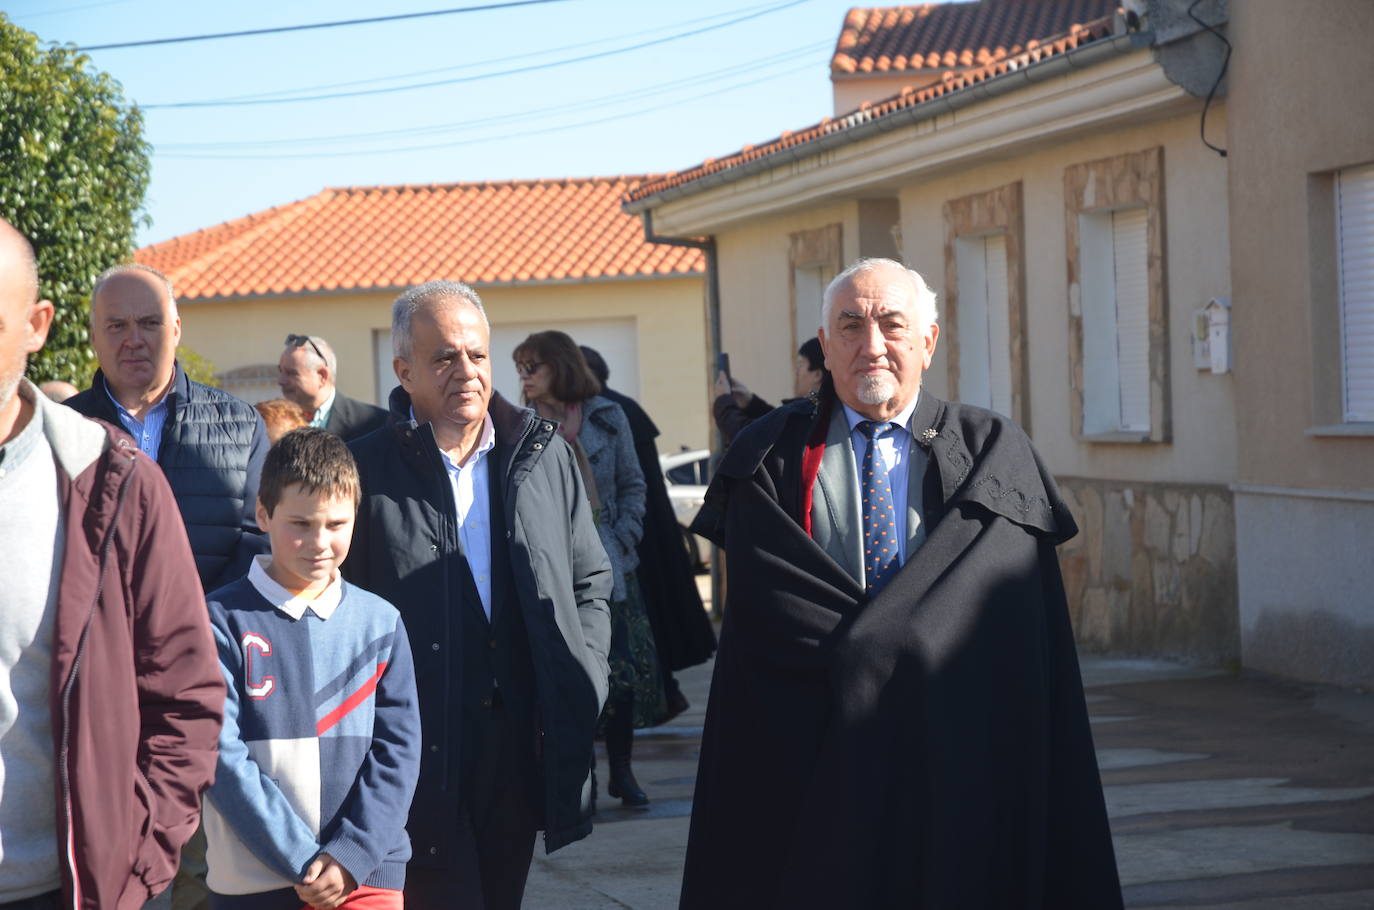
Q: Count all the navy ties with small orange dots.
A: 1